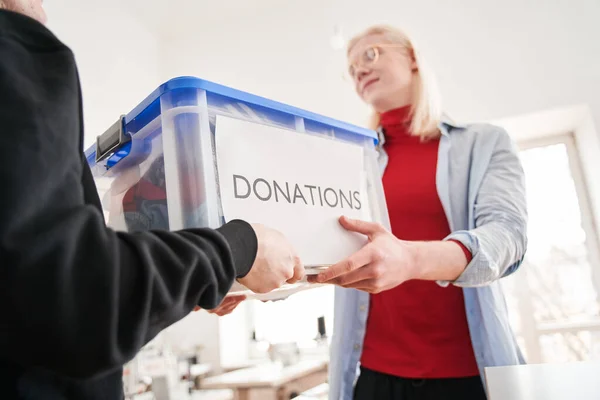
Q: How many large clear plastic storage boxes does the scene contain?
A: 1